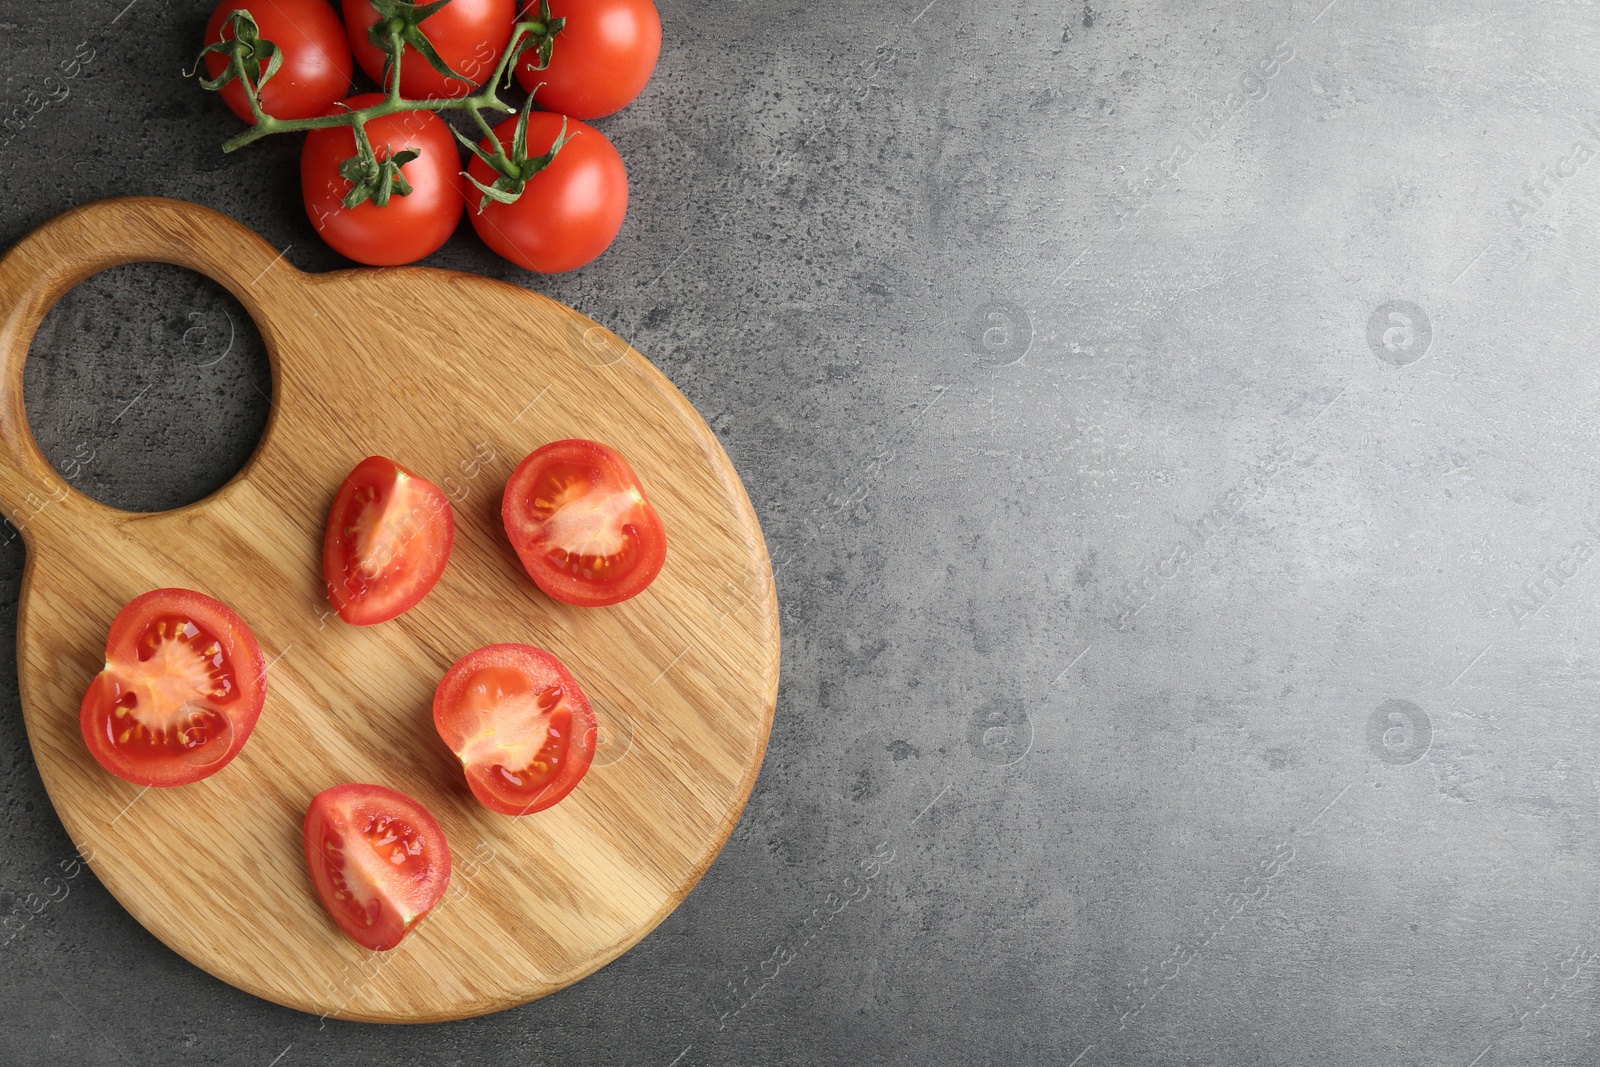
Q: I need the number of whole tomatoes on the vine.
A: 5